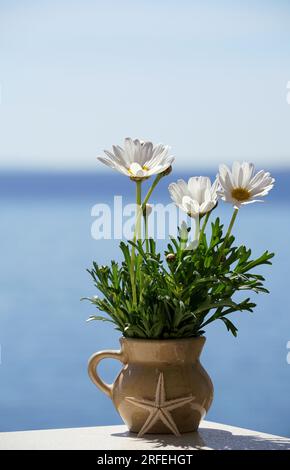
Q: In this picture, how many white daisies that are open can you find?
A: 3